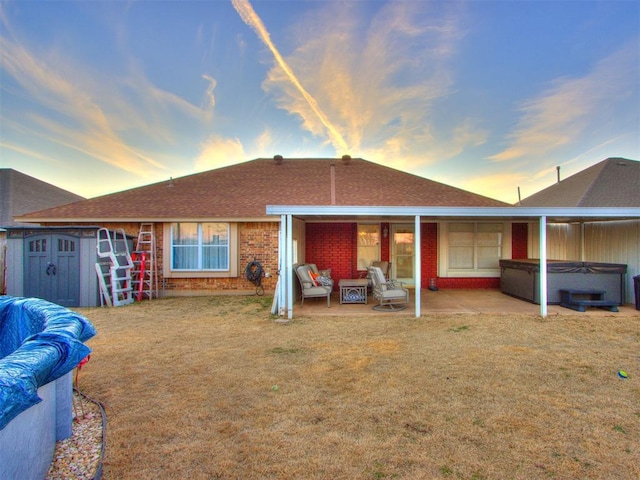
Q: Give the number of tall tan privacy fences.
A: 1